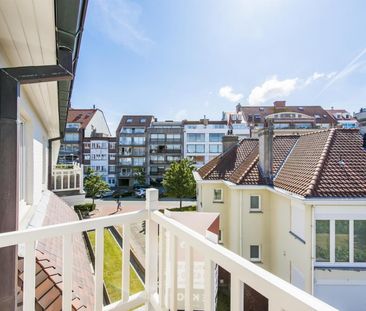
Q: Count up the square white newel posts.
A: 1